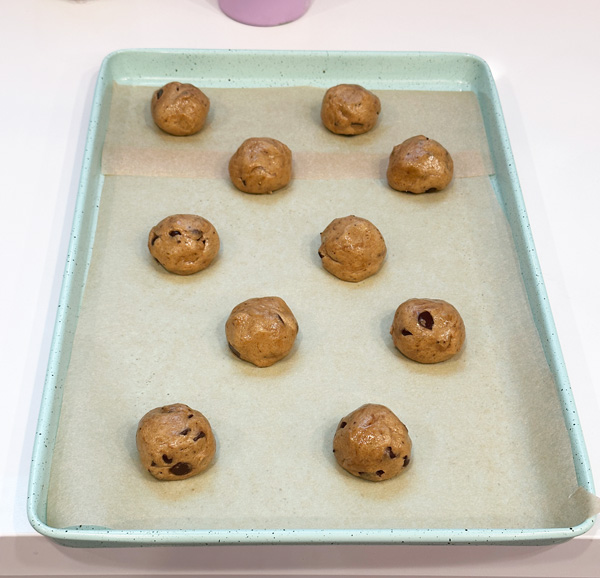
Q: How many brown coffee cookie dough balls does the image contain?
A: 10